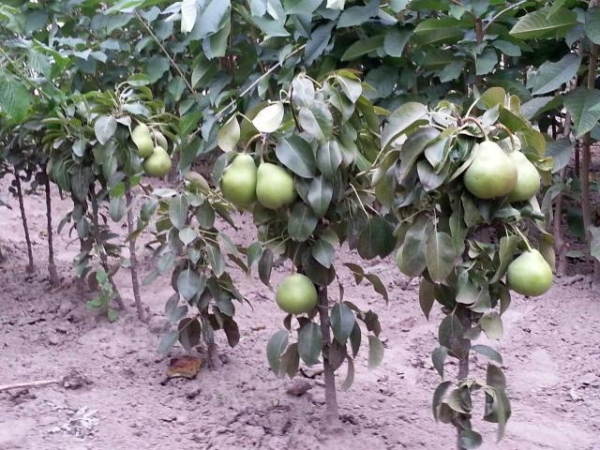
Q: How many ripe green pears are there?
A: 8